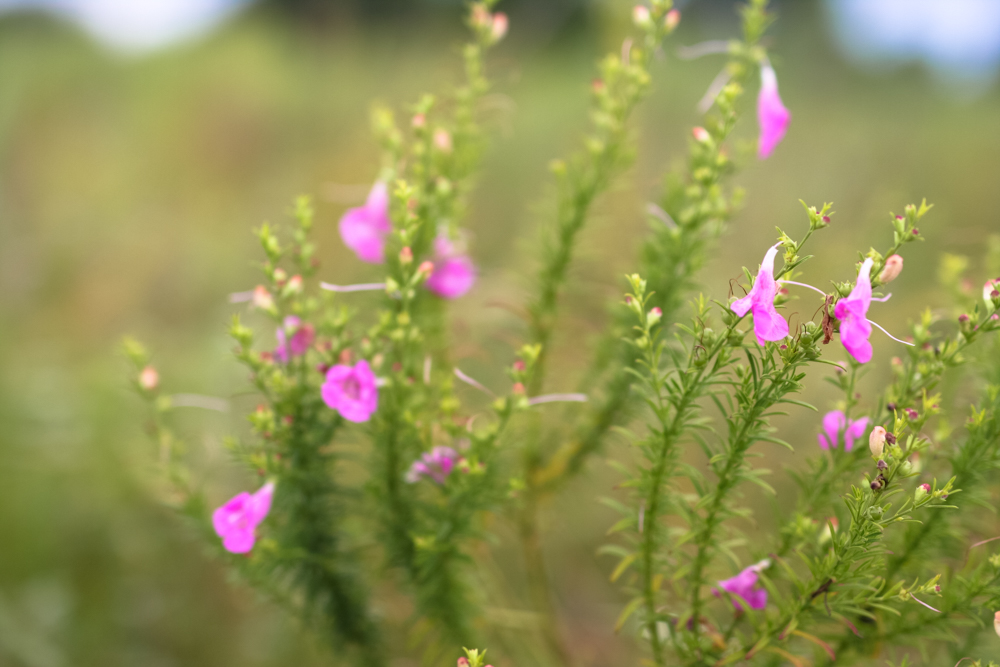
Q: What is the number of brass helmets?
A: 0